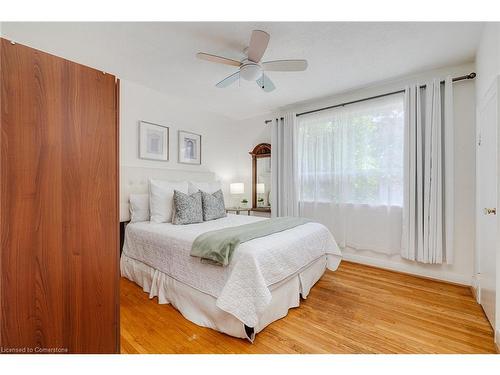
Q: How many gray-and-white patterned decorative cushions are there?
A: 2